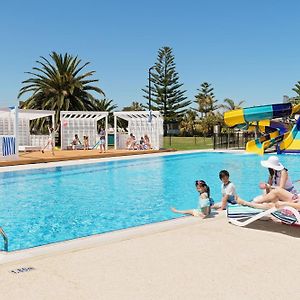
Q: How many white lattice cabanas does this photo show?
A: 3